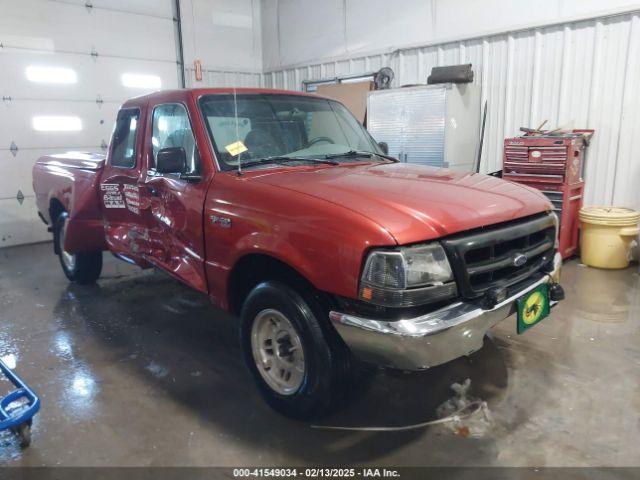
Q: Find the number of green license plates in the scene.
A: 1